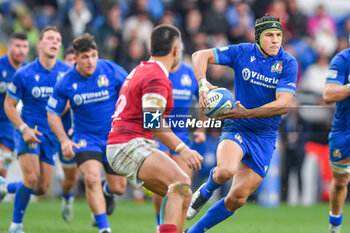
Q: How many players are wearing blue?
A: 7